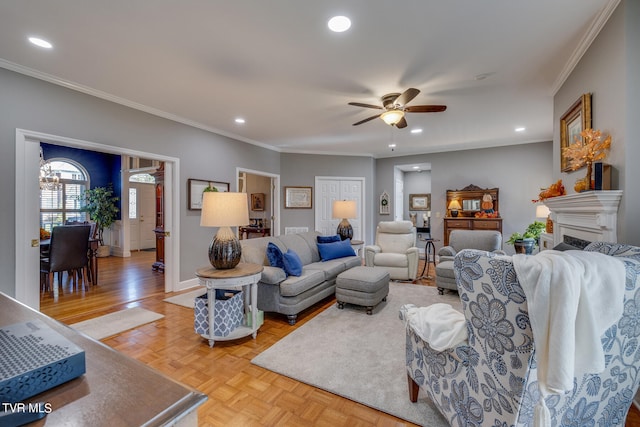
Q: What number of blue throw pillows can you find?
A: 4